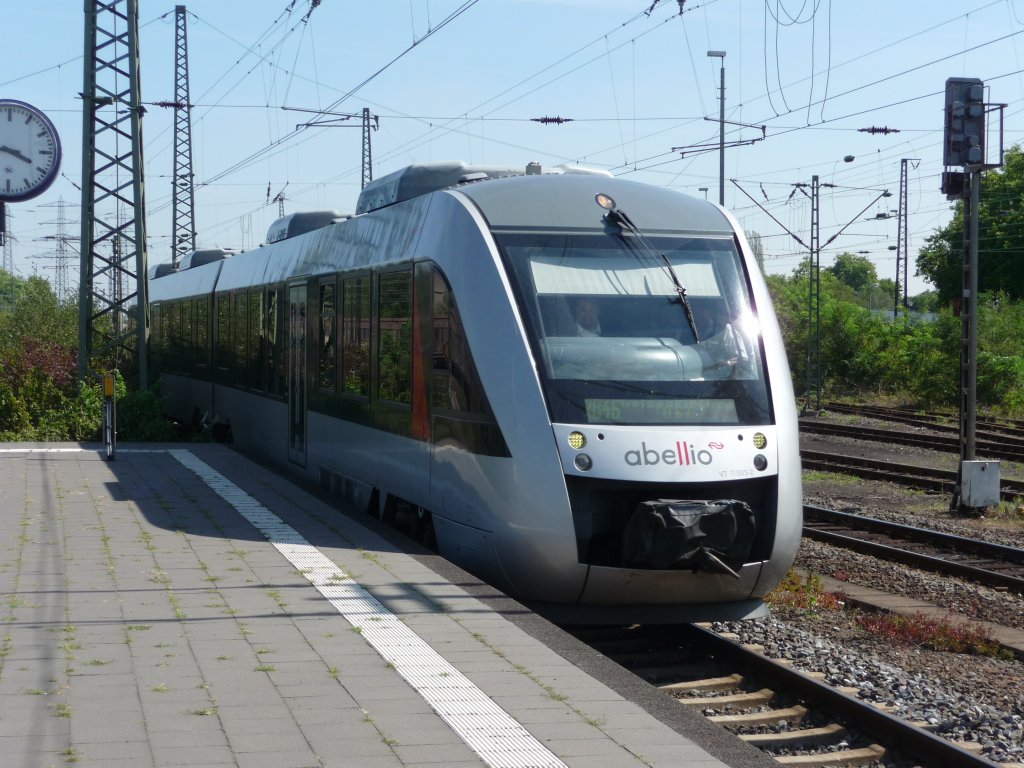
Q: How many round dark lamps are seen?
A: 2